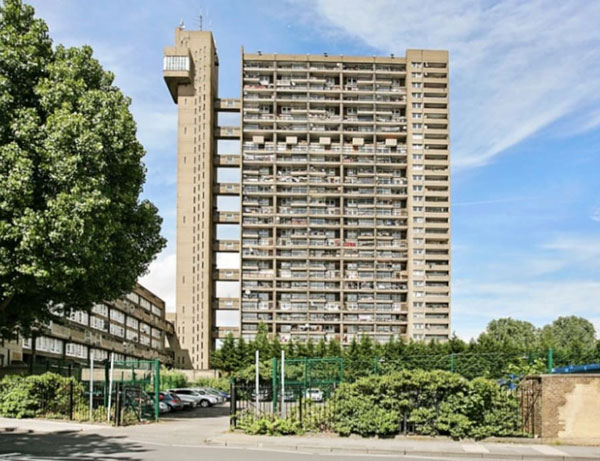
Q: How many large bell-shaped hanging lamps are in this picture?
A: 0